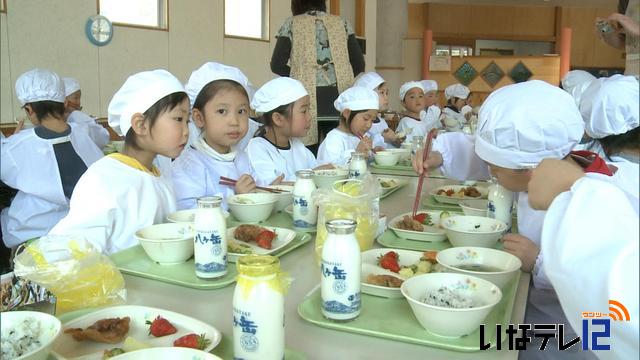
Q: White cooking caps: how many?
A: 13